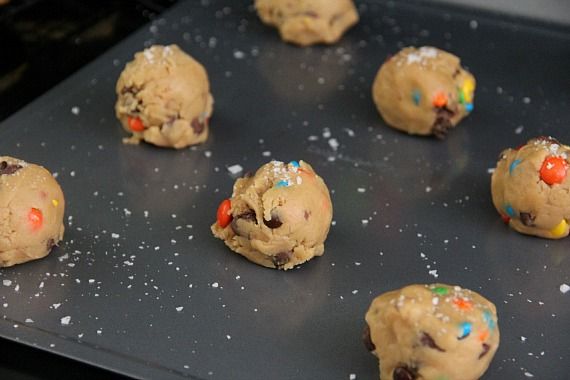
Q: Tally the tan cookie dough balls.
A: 7